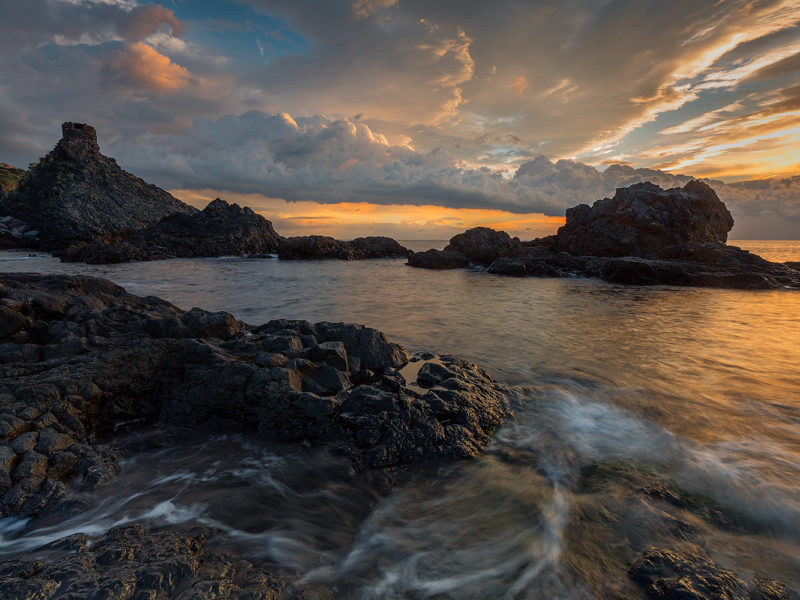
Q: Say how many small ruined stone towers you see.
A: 1